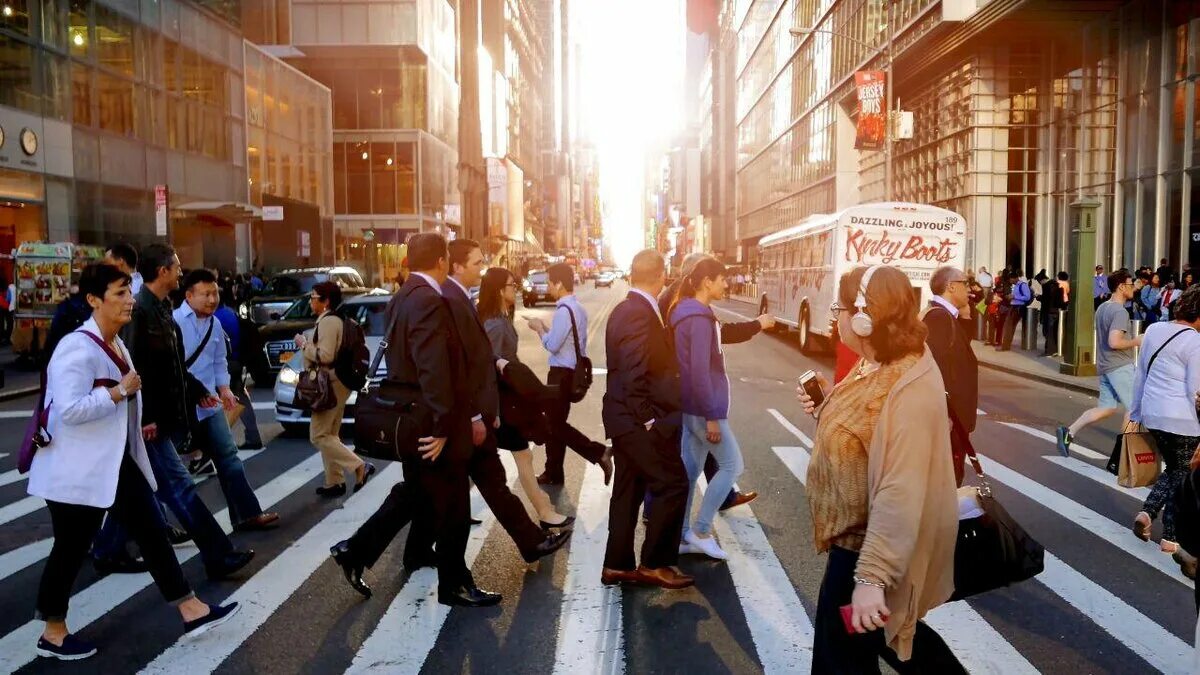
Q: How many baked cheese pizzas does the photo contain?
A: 0